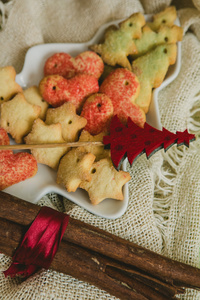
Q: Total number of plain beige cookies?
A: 8